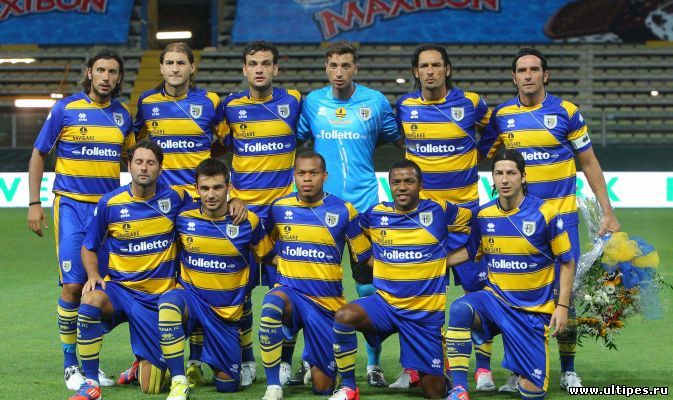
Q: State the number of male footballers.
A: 11